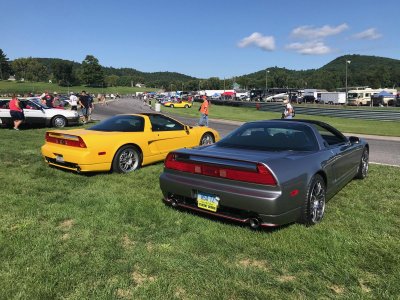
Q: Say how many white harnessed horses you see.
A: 0